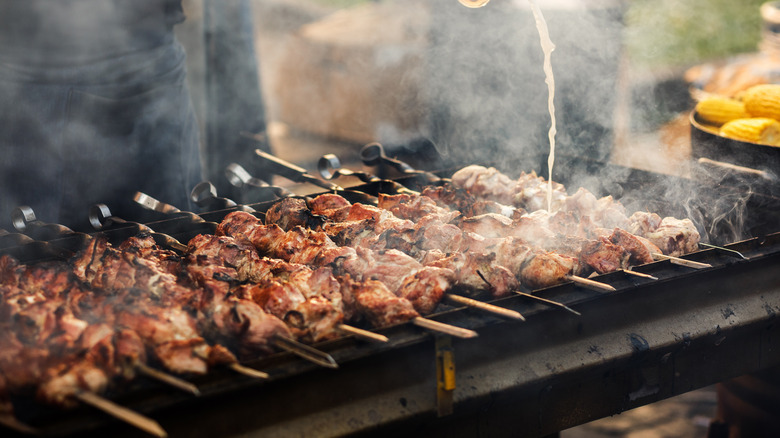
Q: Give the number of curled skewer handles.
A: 7